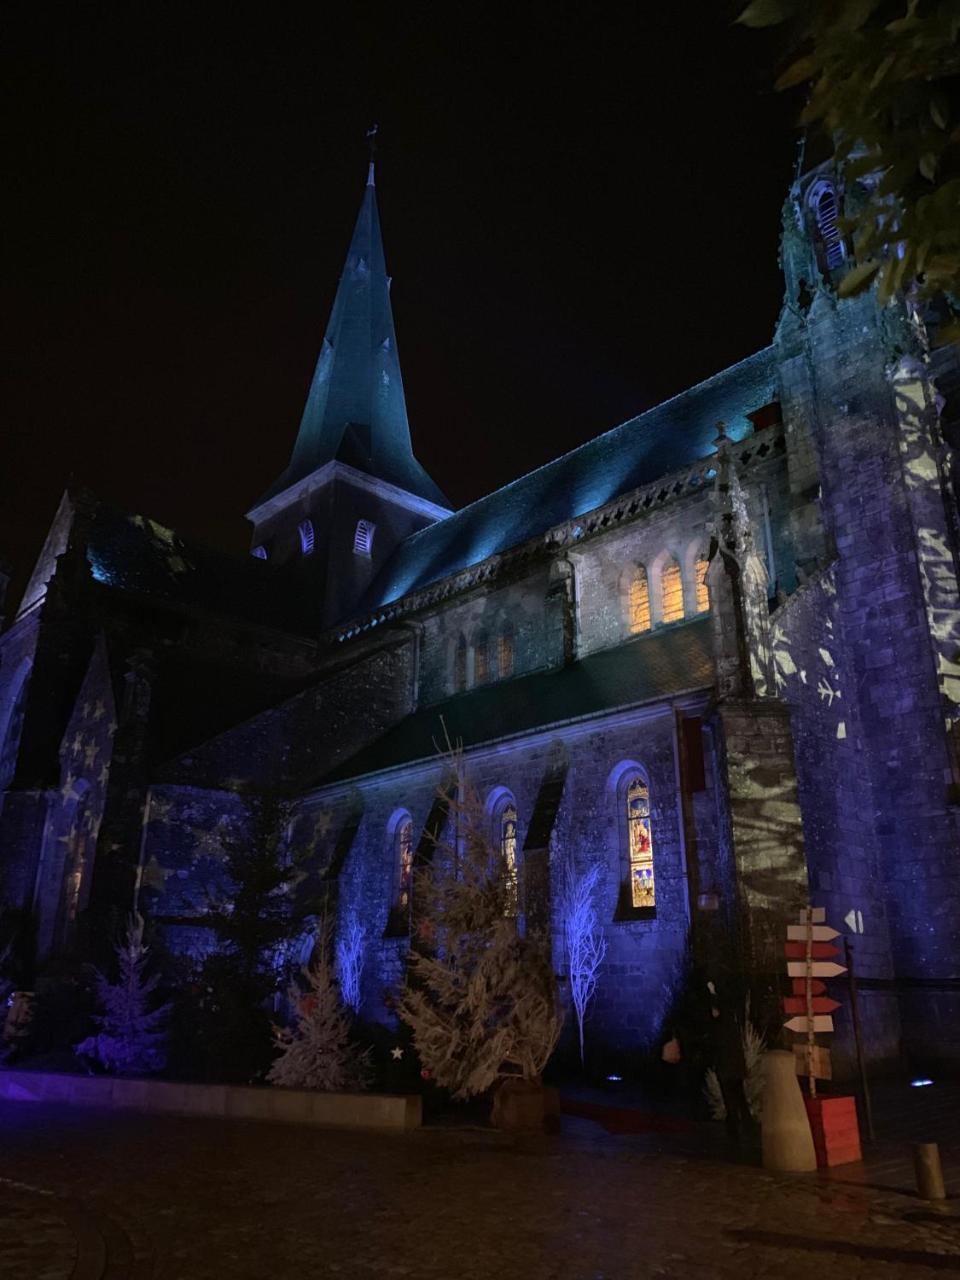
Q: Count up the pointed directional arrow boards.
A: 6